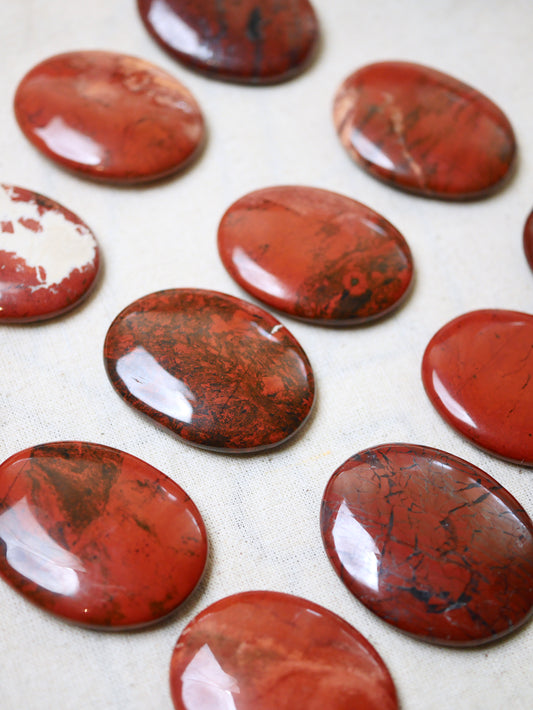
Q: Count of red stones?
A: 11